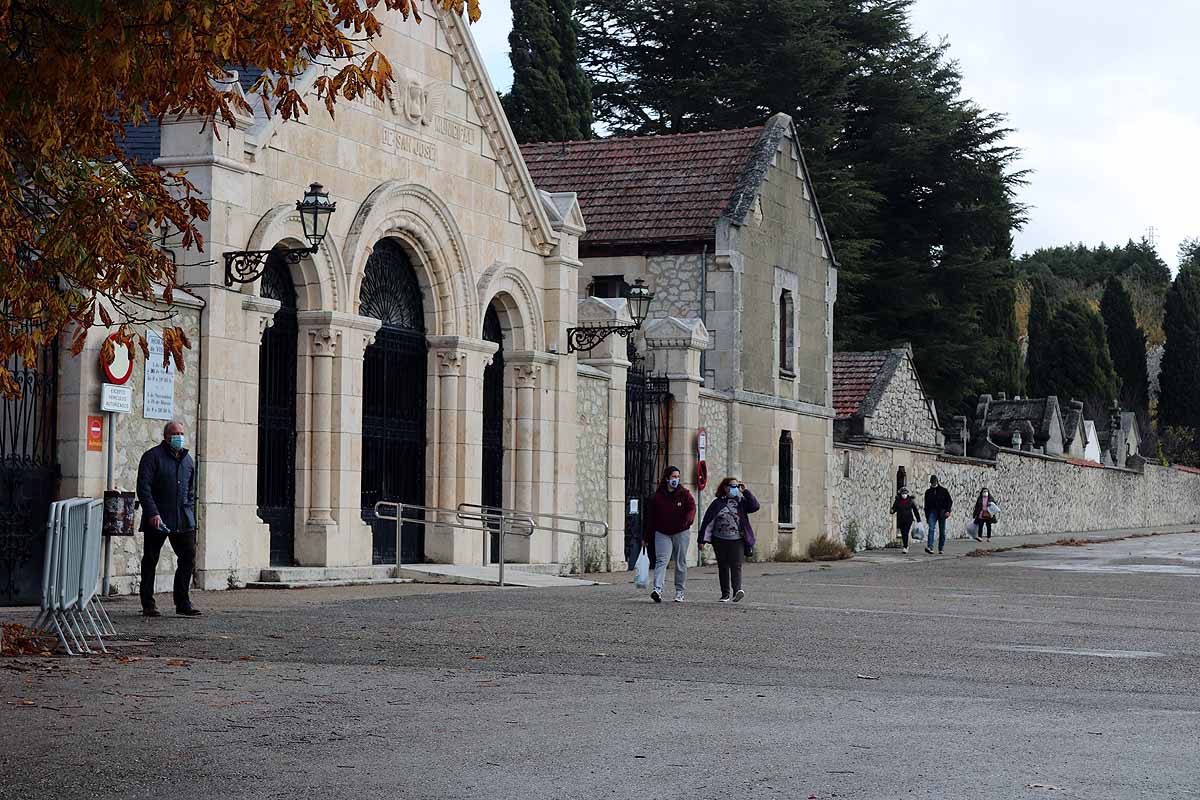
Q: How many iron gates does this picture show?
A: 5